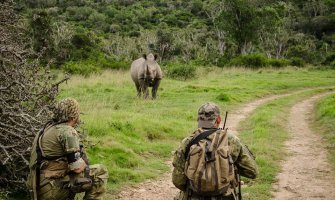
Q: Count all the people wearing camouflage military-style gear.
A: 2